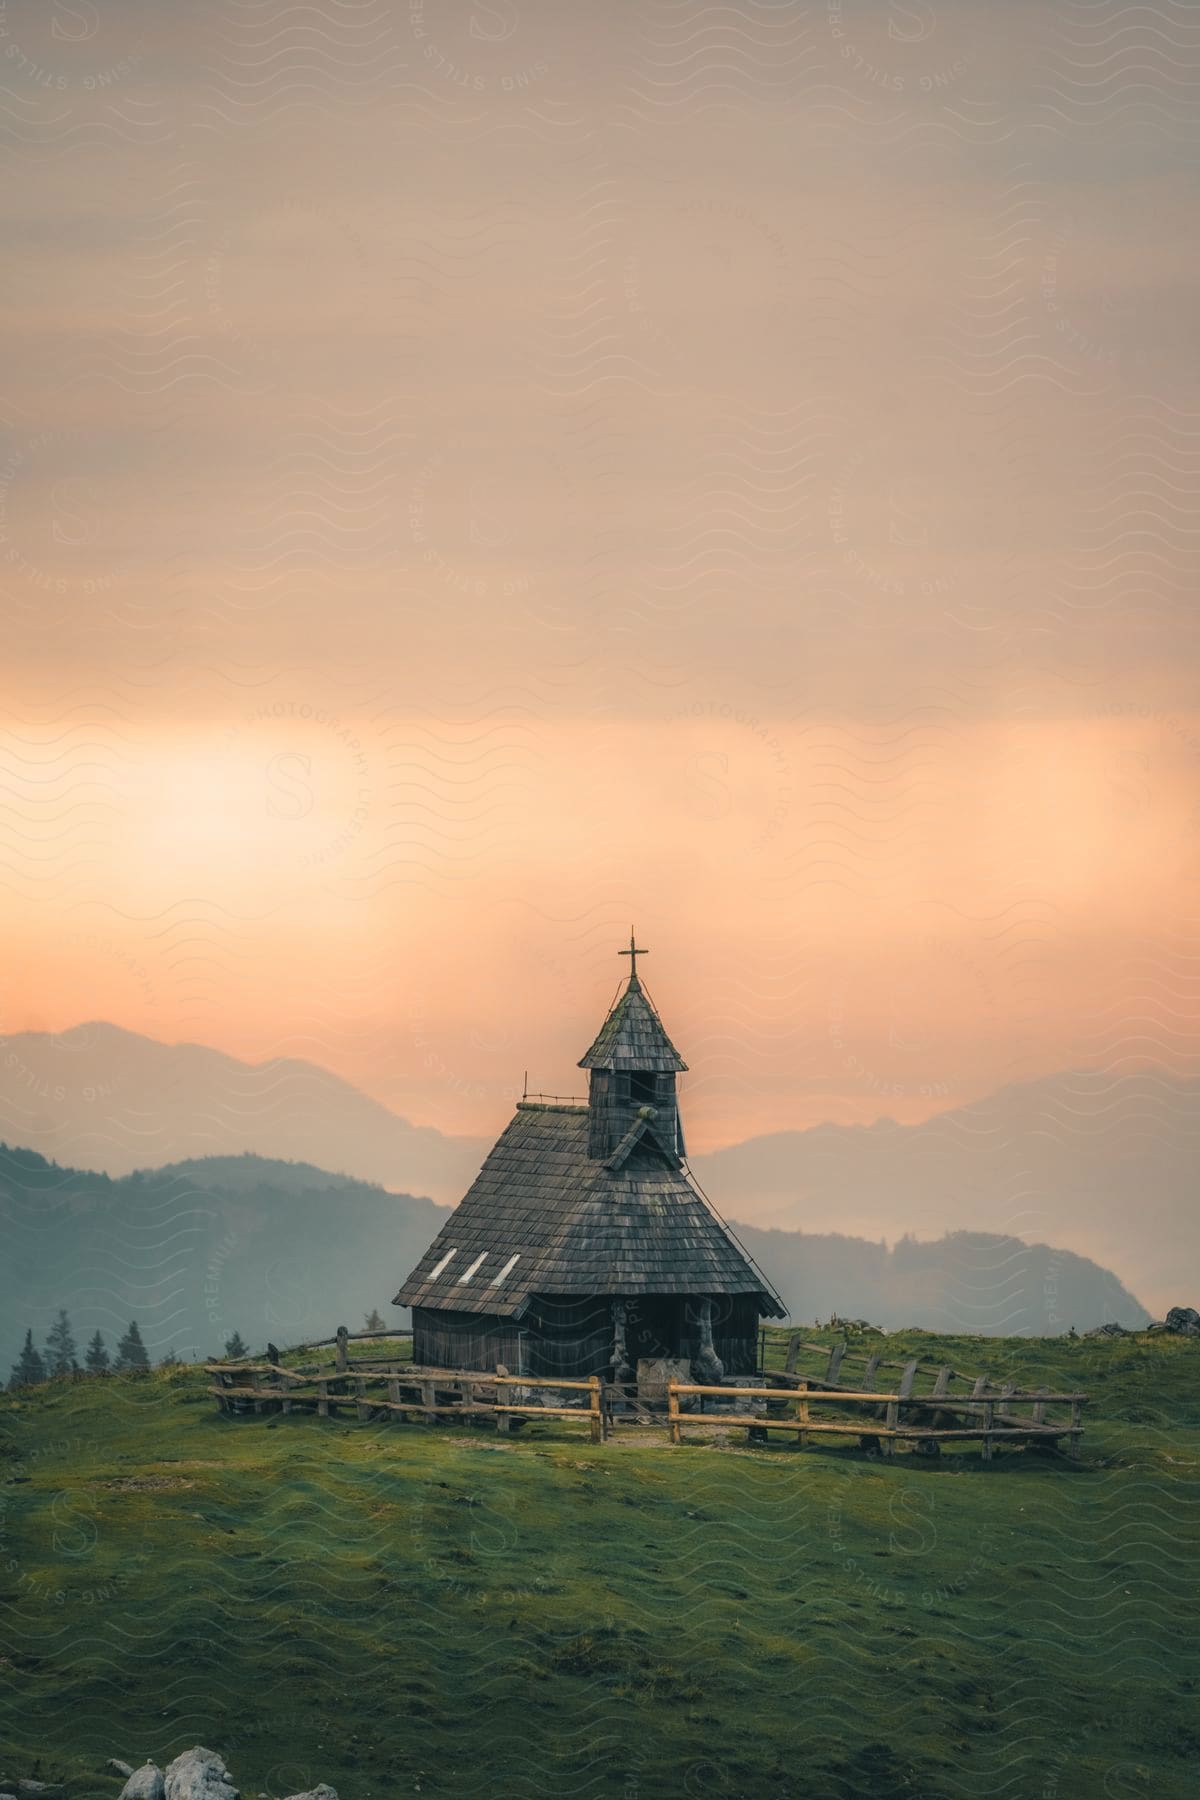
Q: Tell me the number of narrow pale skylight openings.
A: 3